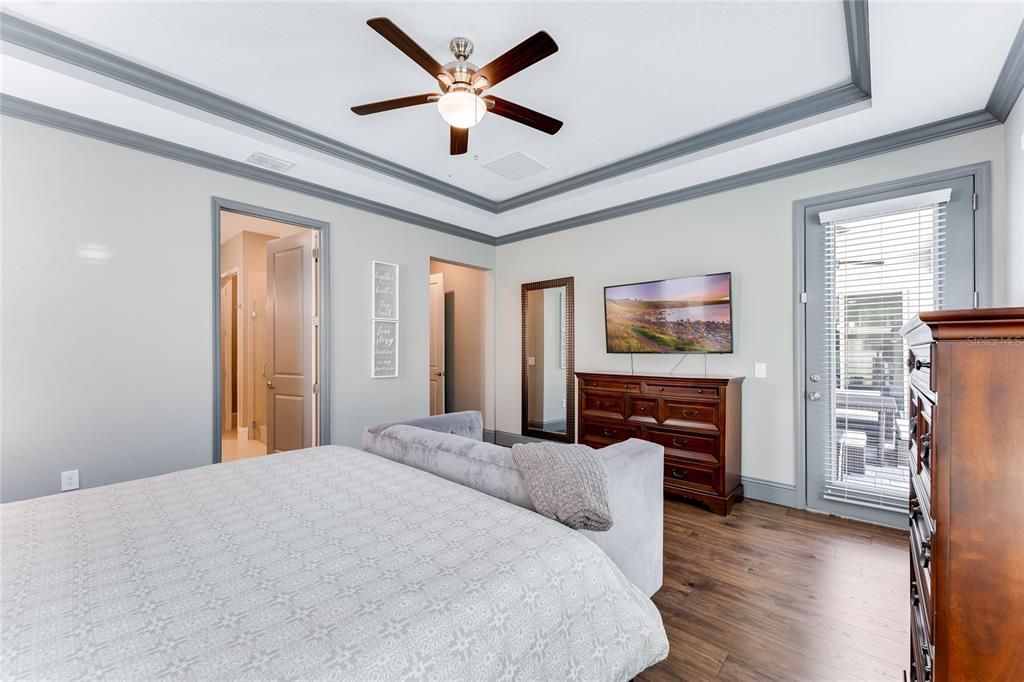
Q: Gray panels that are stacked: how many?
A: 2